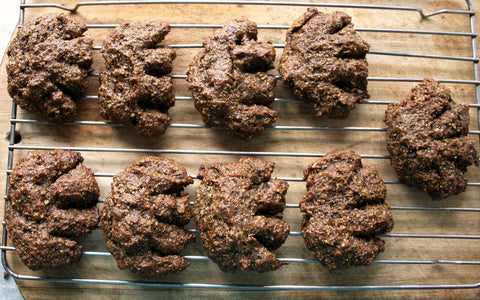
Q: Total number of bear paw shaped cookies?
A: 9